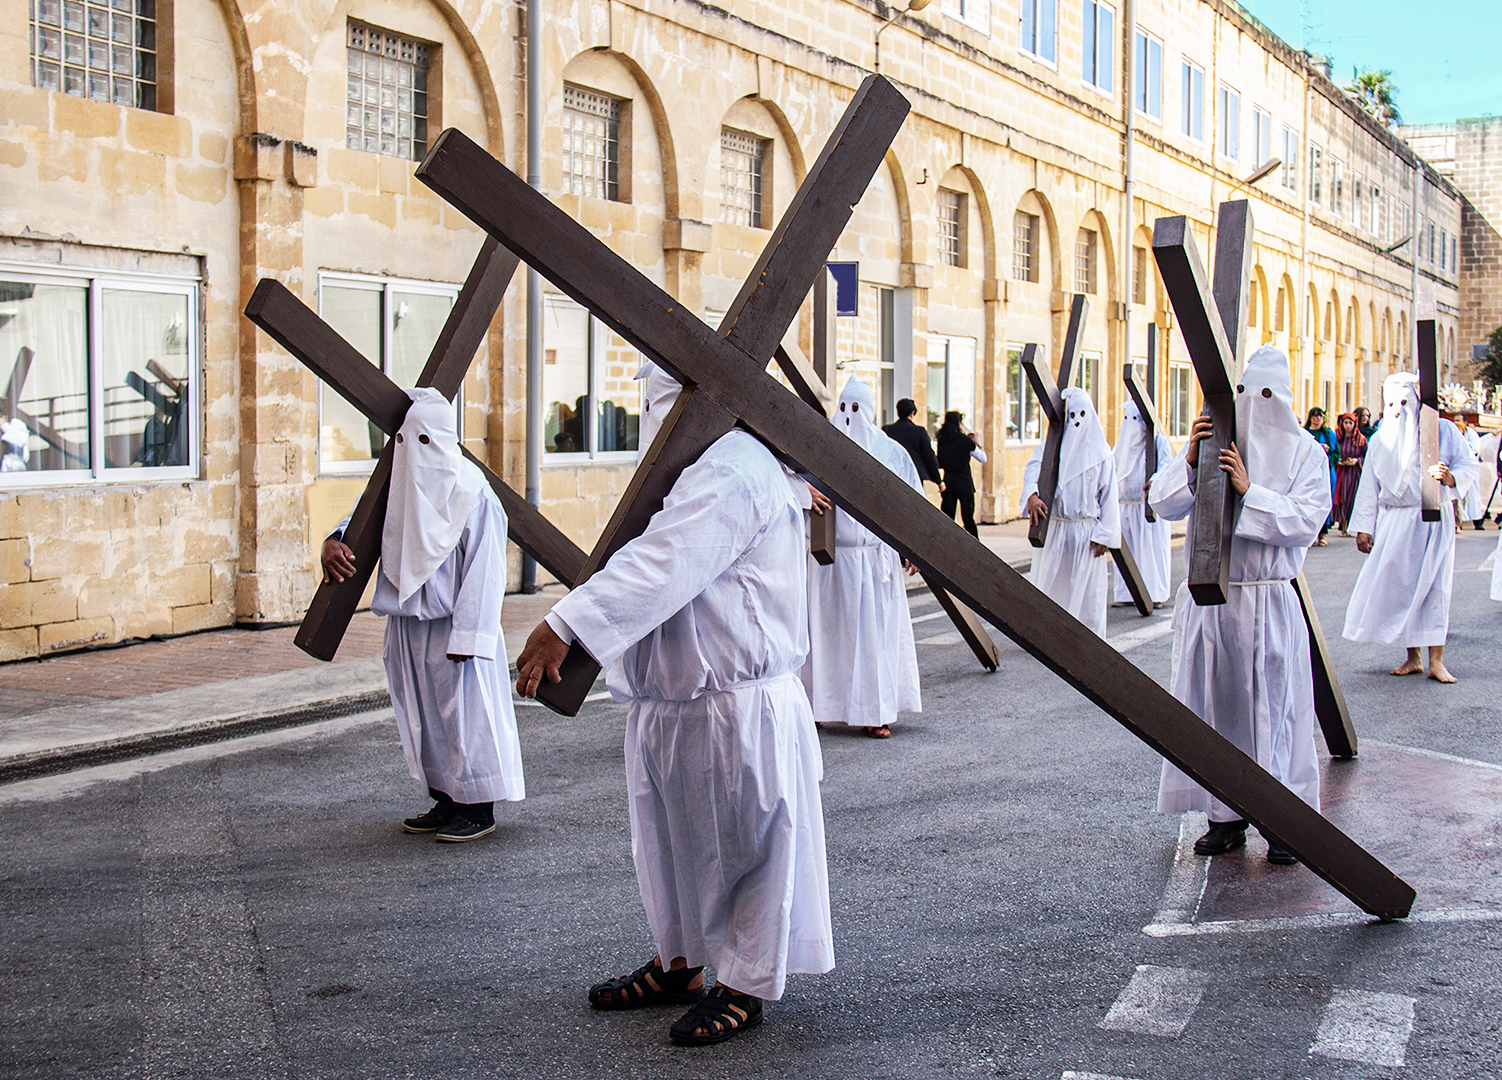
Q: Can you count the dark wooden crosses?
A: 7